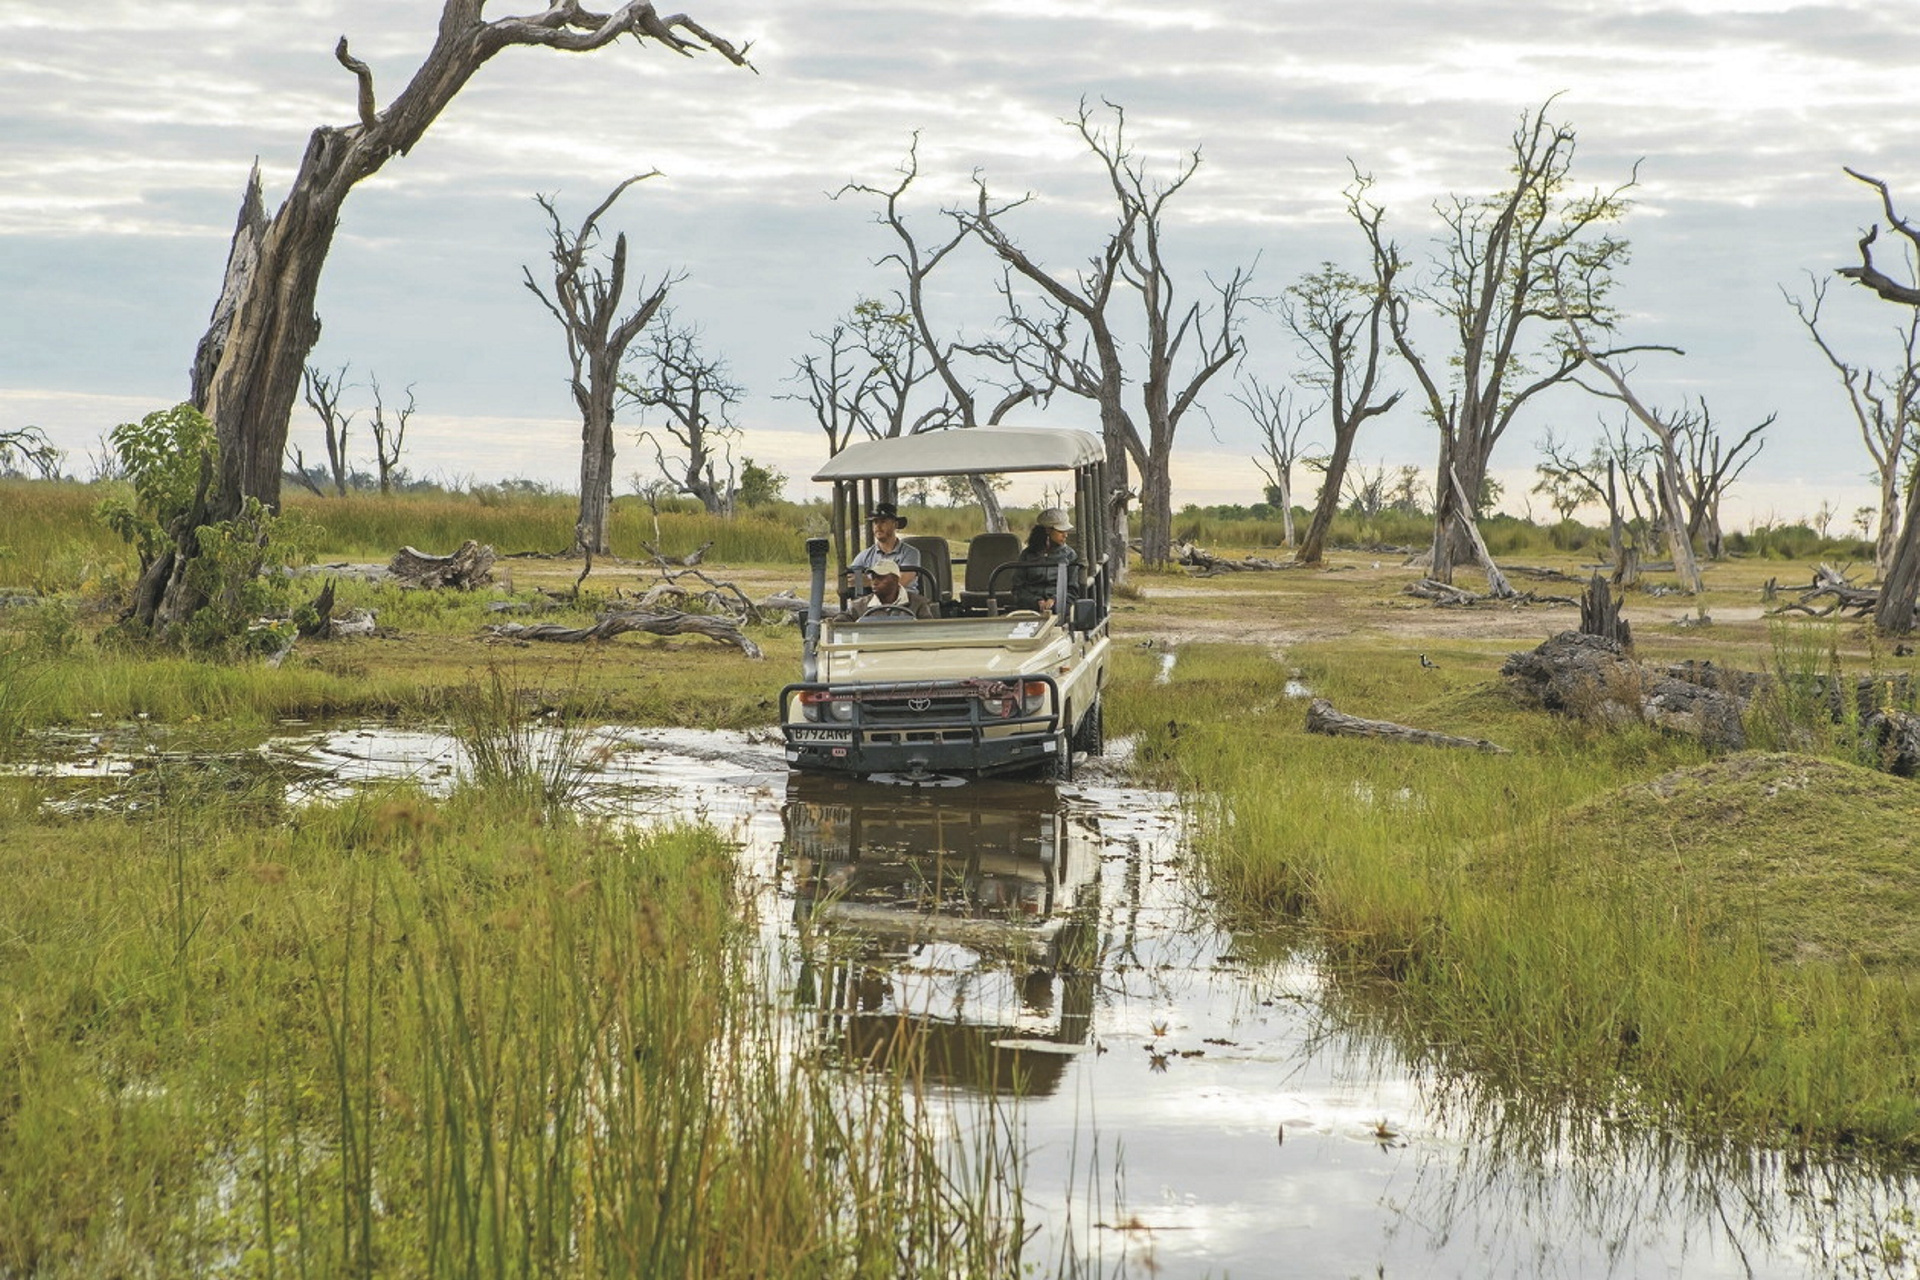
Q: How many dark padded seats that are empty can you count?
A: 2